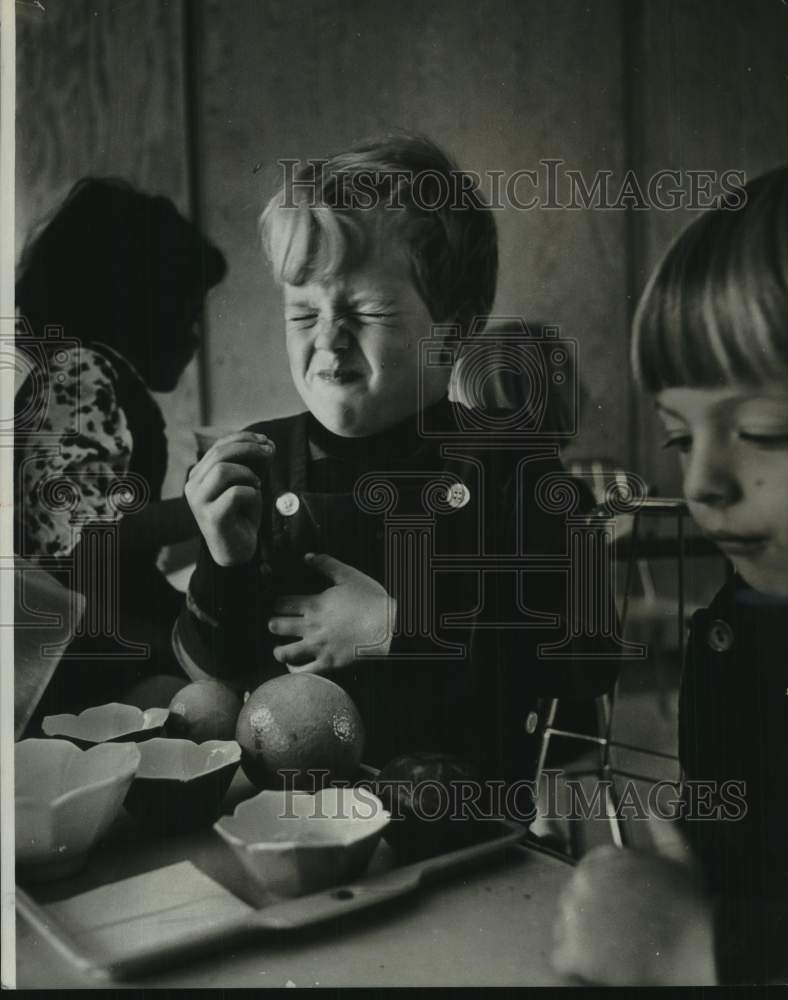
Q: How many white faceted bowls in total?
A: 4